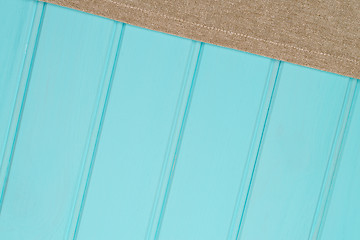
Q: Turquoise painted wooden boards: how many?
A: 6